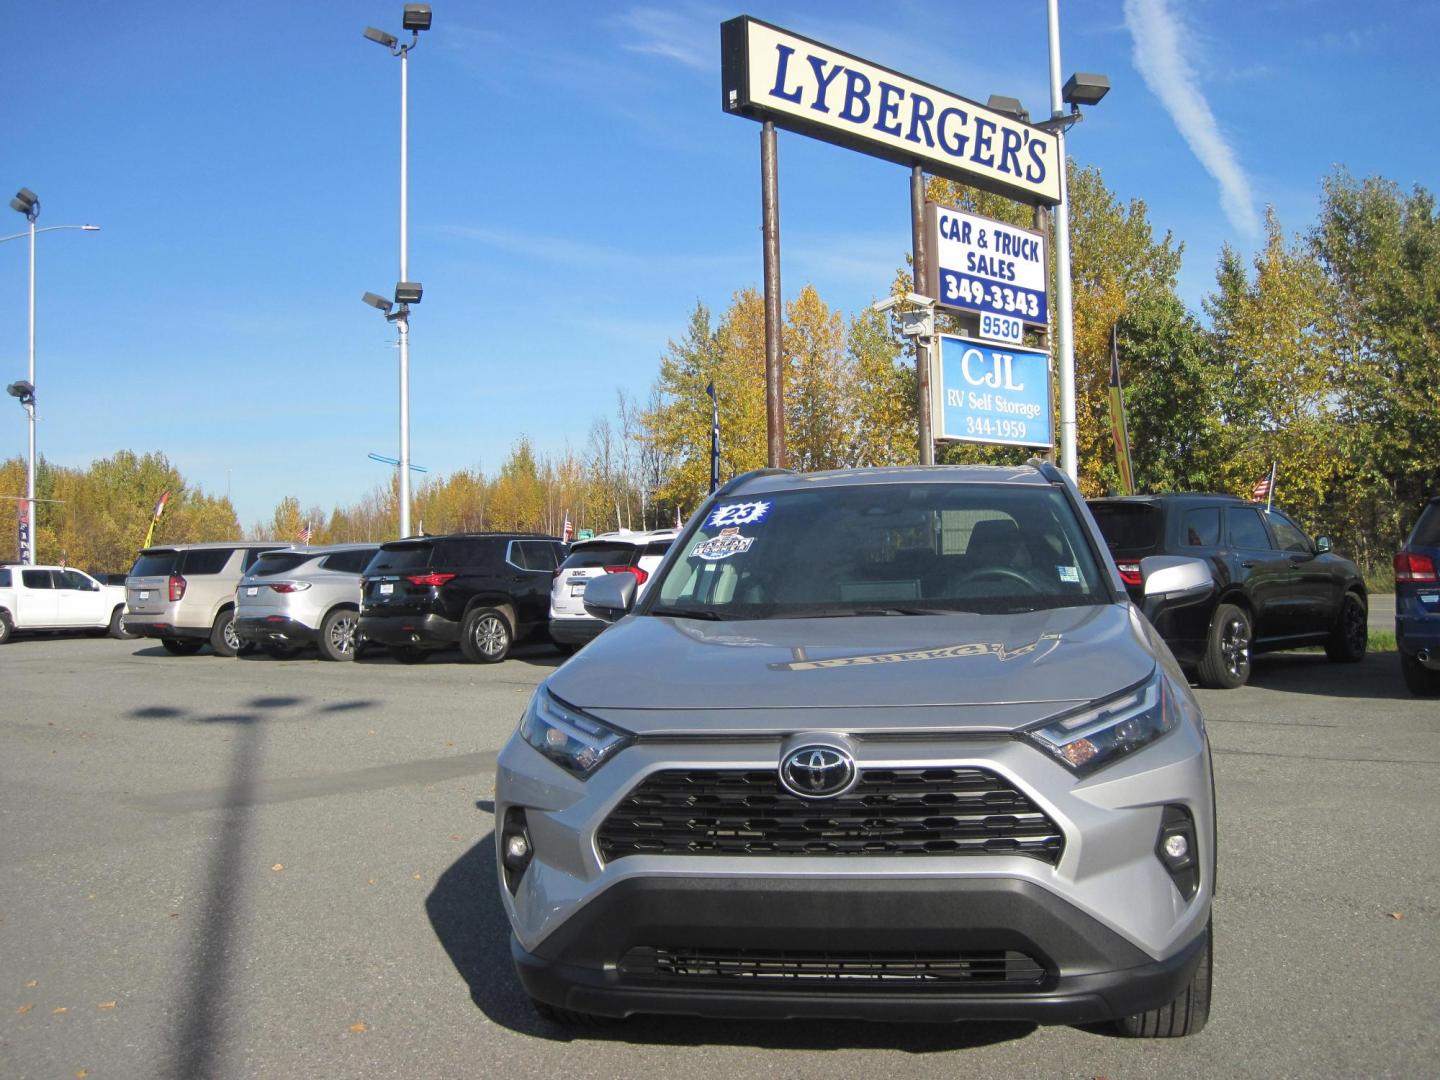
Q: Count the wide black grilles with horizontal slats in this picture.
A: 2